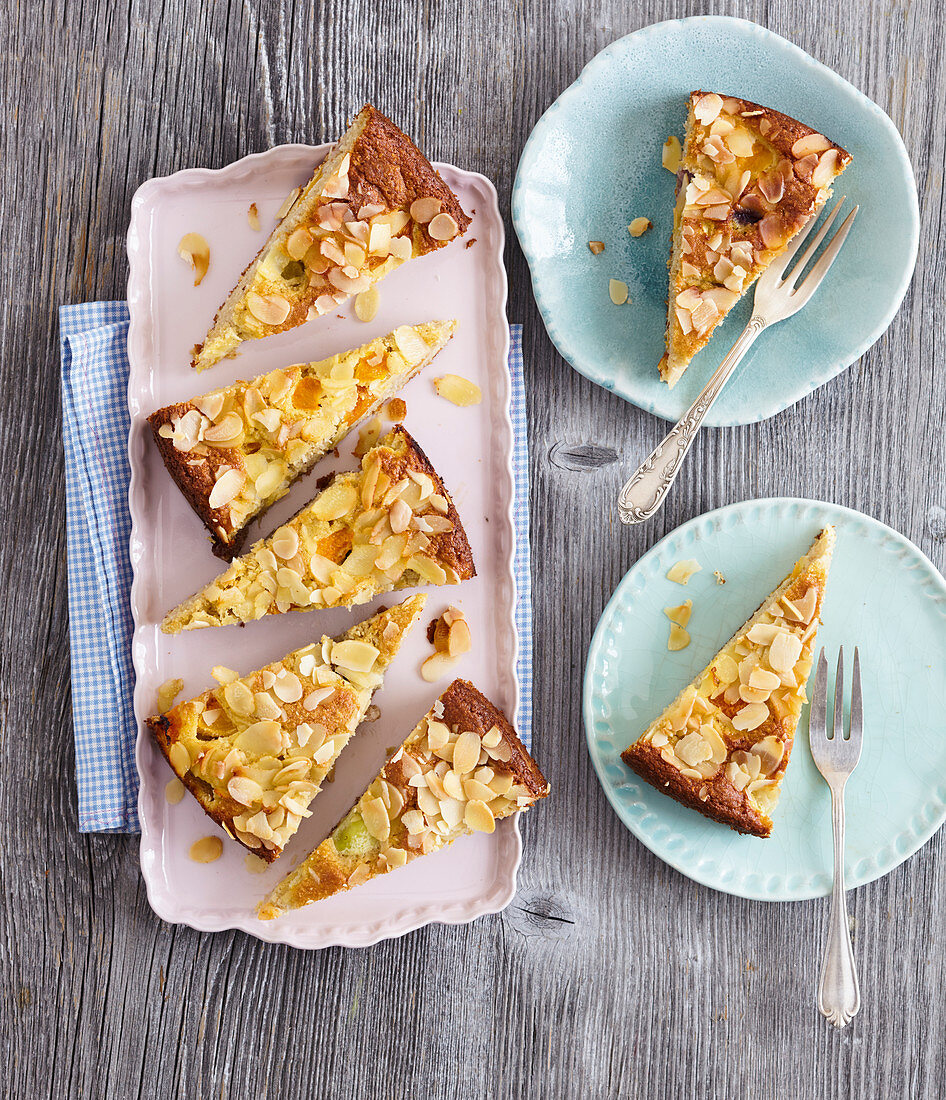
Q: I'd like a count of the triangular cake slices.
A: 7